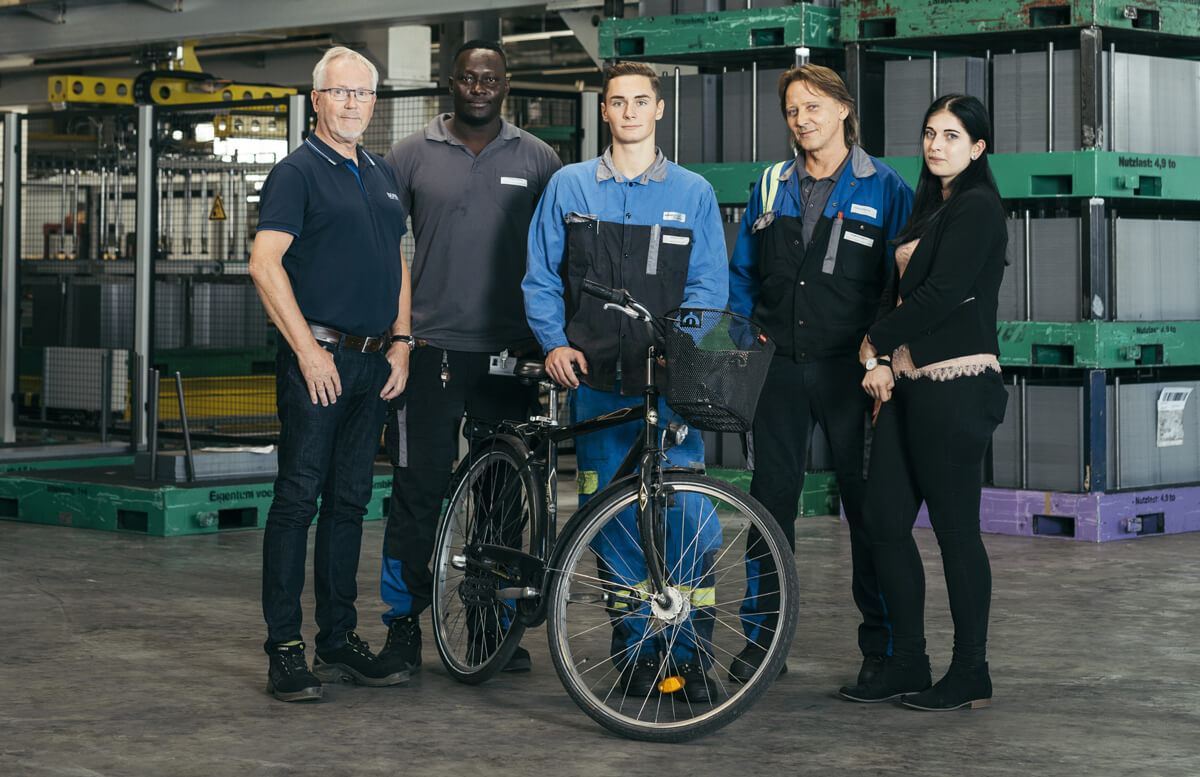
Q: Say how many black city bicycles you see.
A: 1